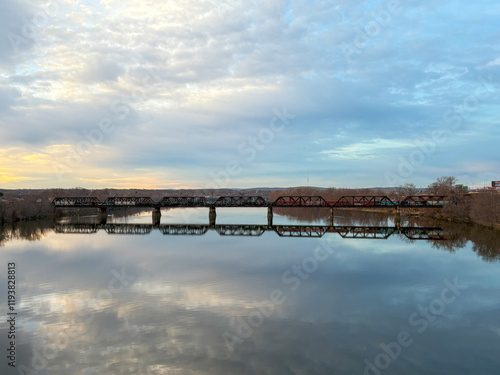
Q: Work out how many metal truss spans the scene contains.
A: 7